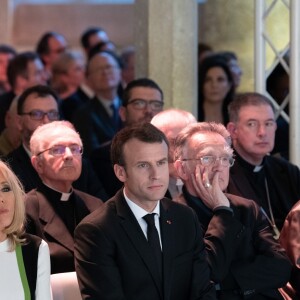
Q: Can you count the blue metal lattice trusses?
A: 0